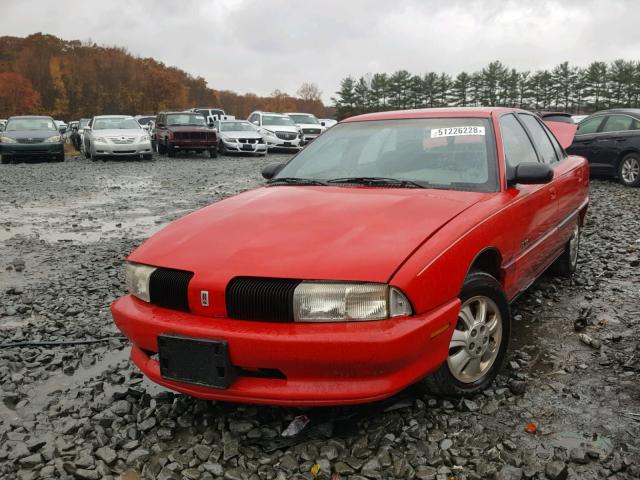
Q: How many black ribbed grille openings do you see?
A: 2